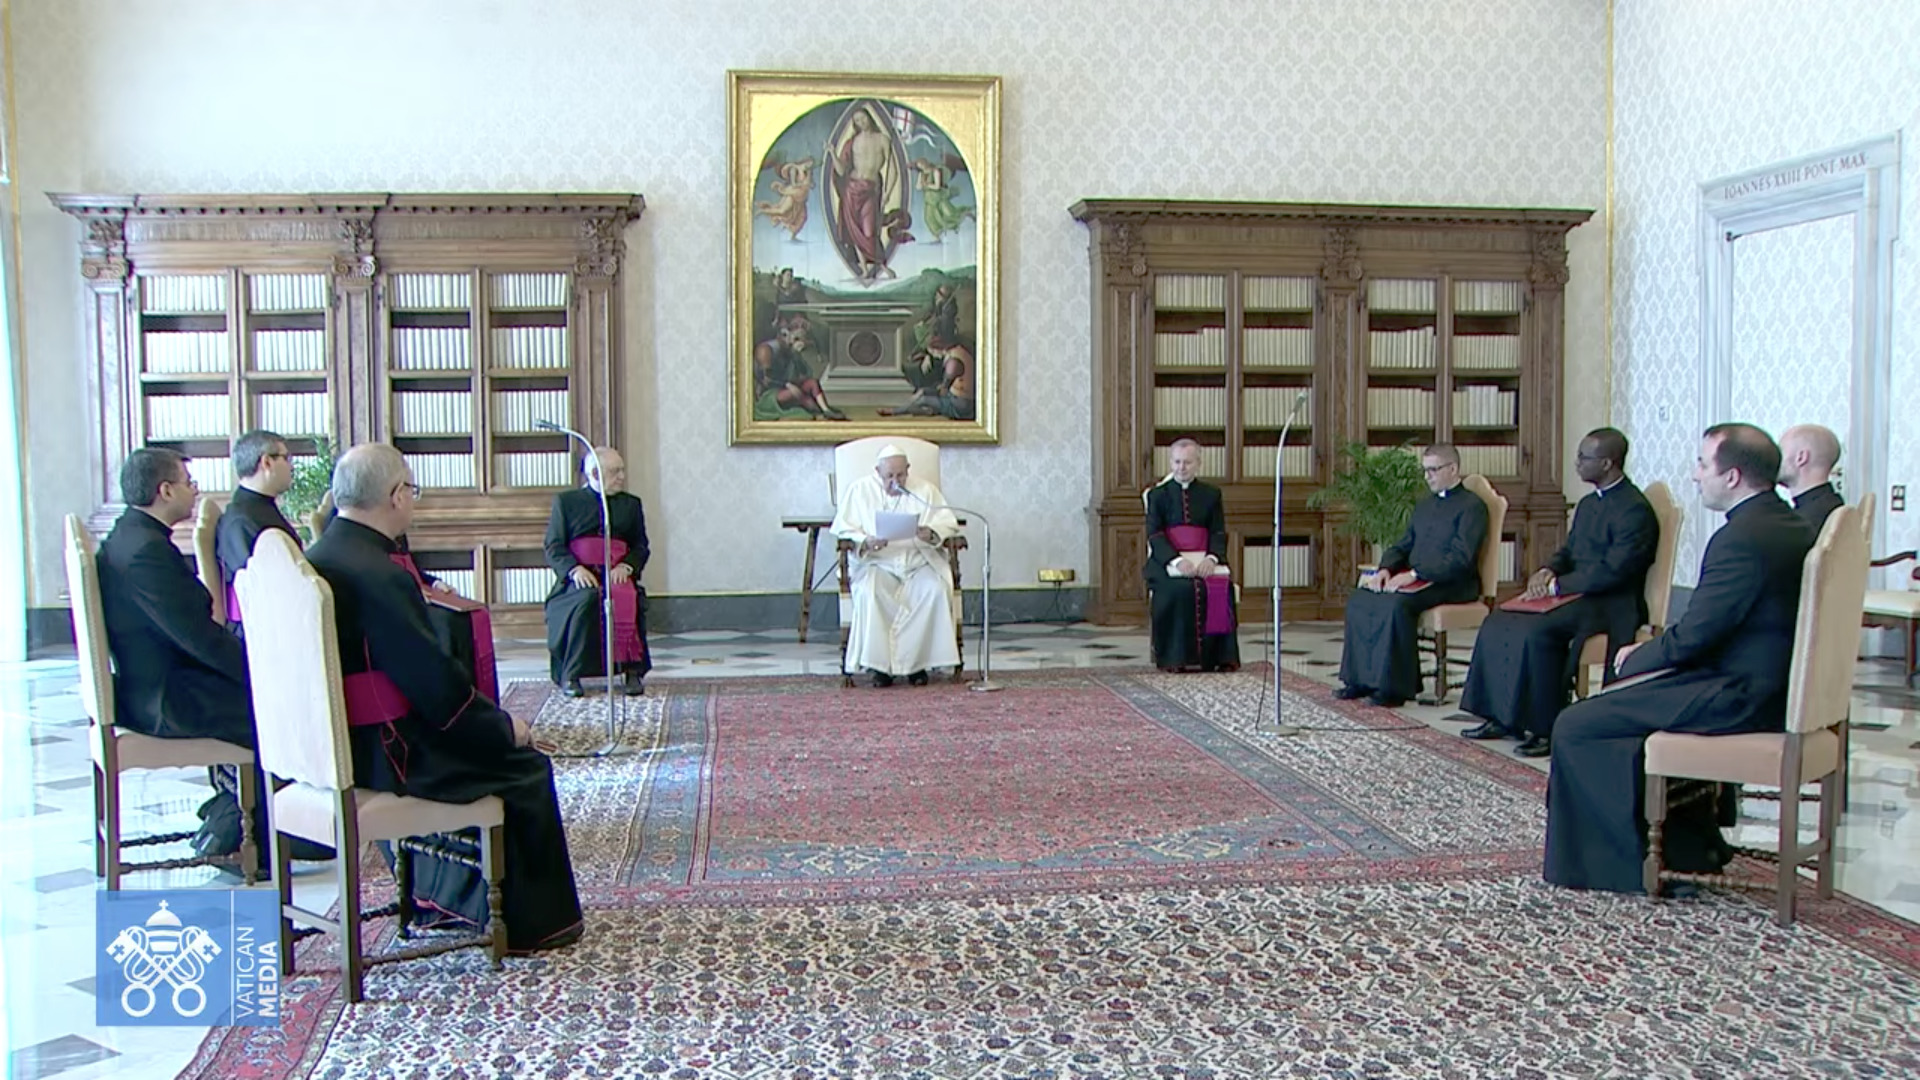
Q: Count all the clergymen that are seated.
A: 11